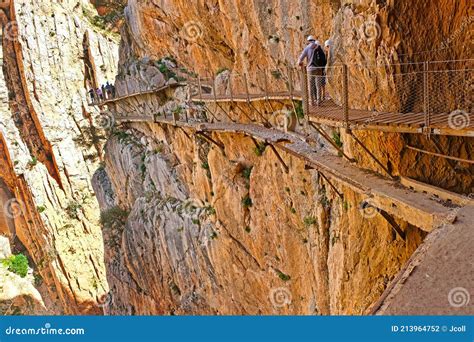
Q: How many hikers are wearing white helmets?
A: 2